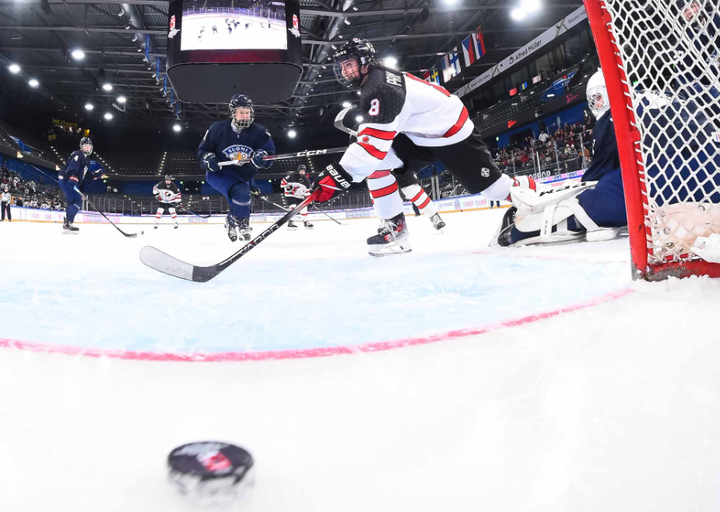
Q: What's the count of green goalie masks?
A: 0